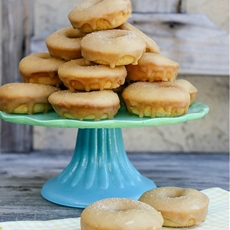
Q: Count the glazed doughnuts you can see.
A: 13